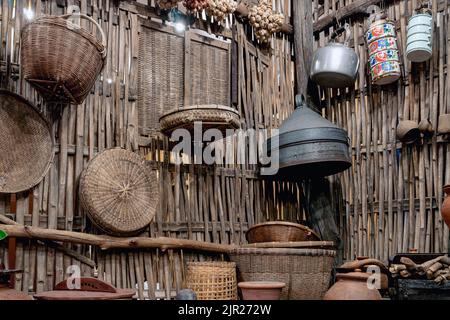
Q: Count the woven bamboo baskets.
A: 7